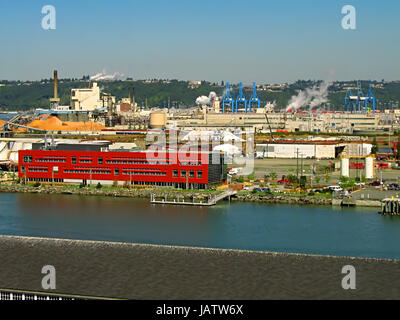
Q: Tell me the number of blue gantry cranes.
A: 6